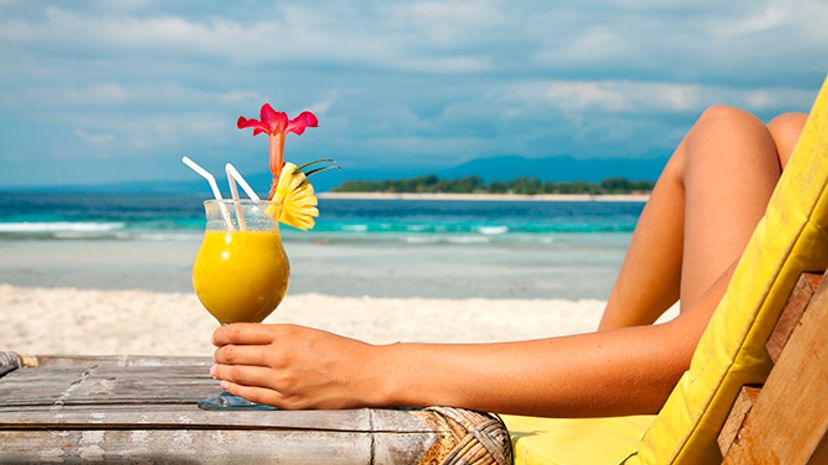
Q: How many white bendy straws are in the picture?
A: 2